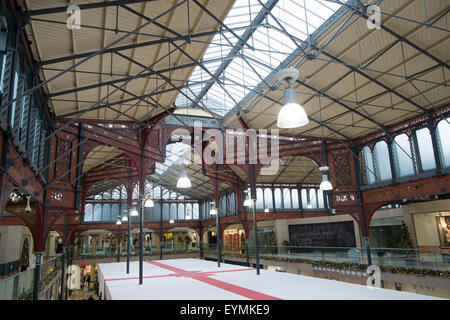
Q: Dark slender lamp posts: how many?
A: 4